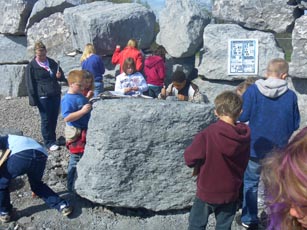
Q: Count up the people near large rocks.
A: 13